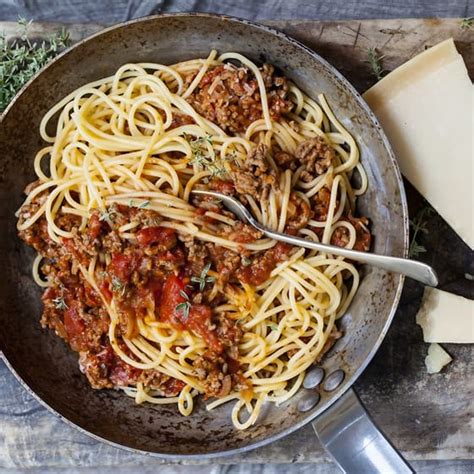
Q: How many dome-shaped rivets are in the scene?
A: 3